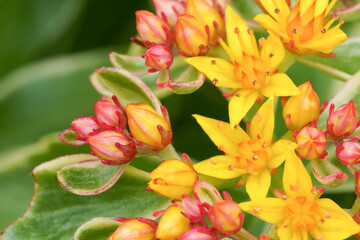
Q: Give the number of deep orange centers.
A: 4